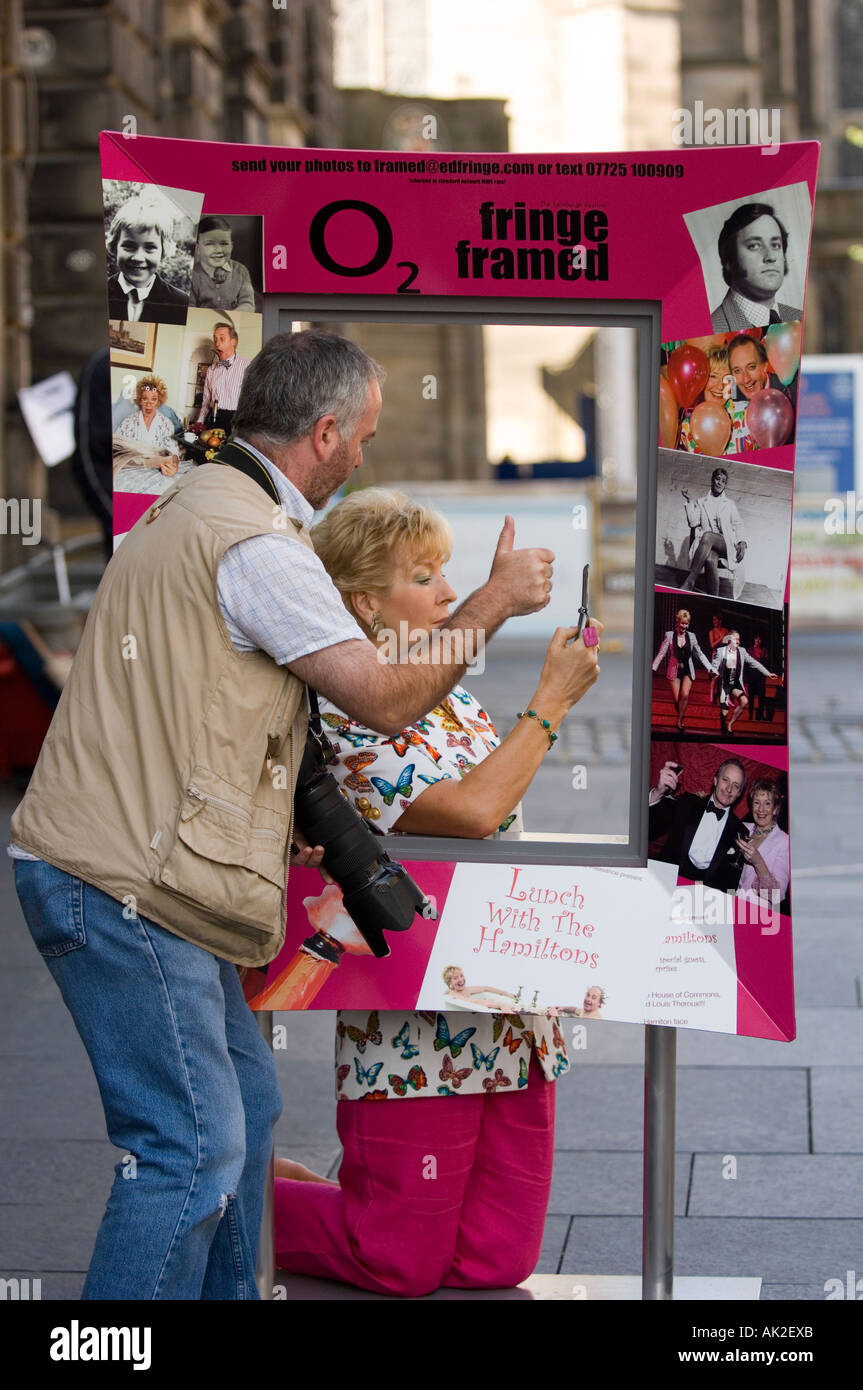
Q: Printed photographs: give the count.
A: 8